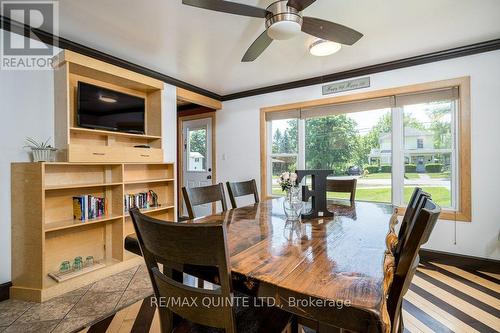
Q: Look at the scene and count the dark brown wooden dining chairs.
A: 6